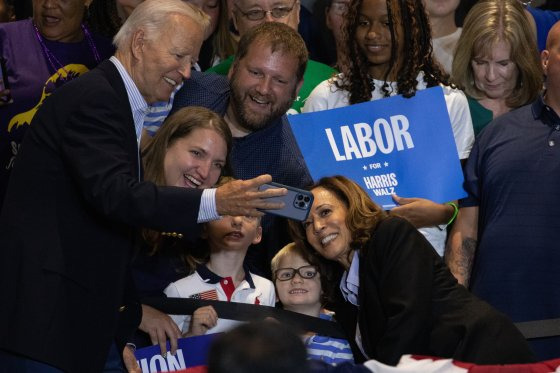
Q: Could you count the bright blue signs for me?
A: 2